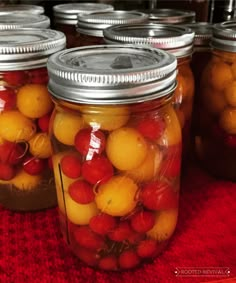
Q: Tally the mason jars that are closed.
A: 10